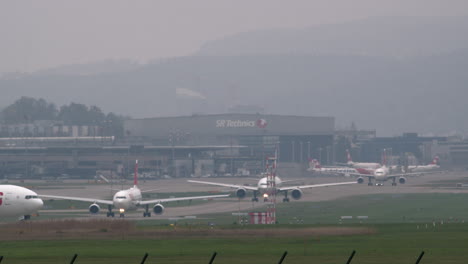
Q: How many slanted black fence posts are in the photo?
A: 7